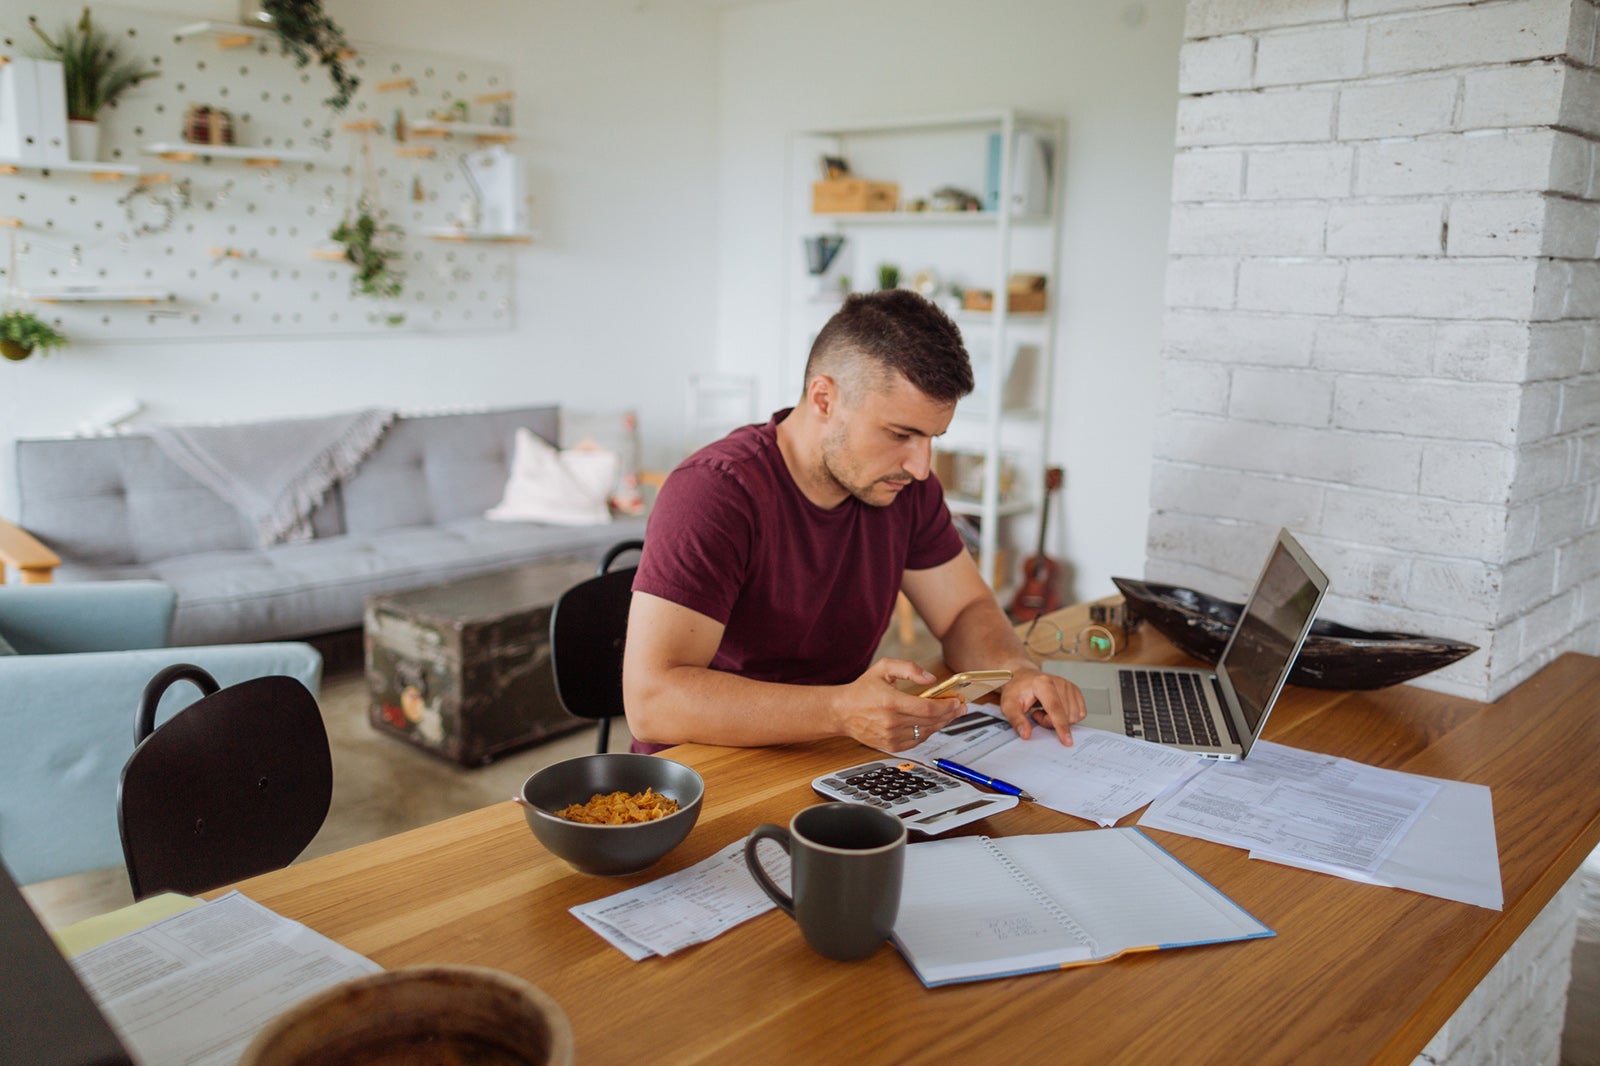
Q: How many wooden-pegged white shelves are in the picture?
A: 6